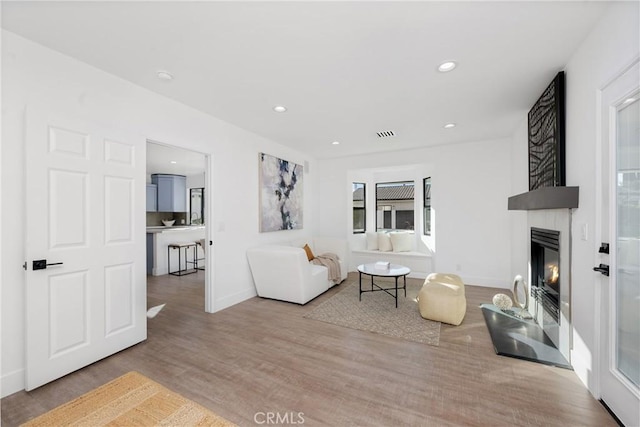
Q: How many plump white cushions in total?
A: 3